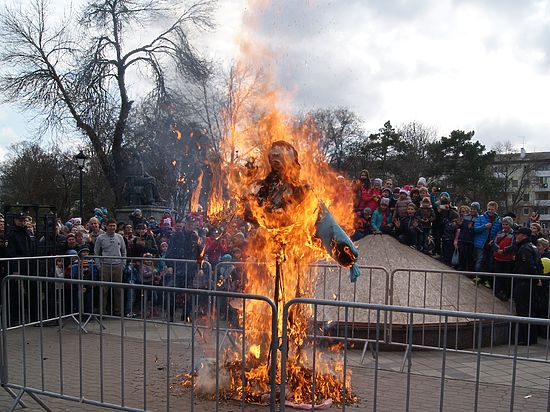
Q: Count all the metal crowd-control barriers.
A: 6